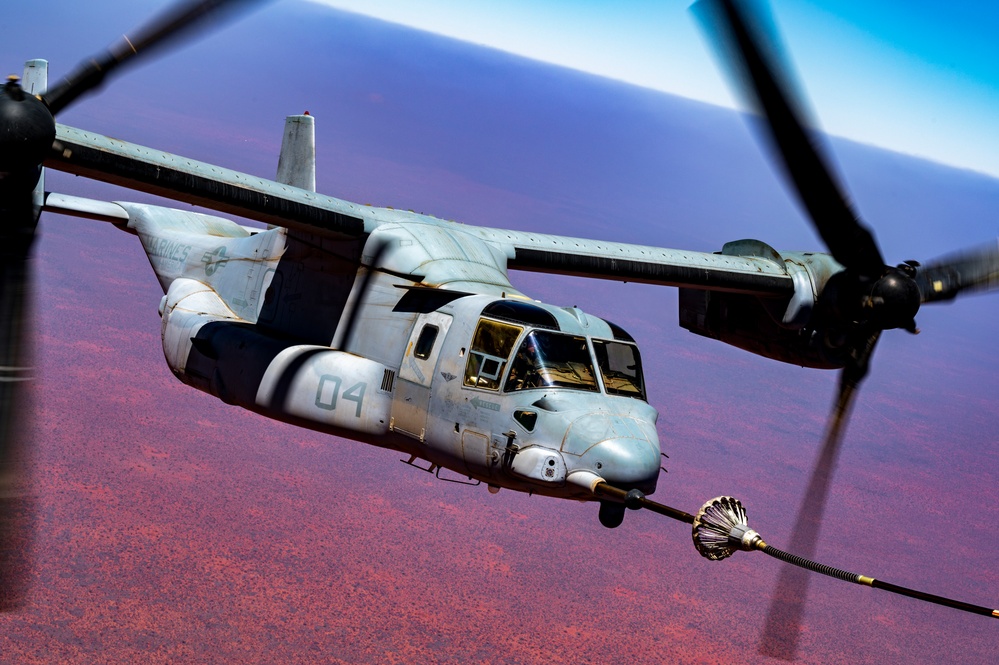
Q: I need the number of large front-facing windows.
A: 2